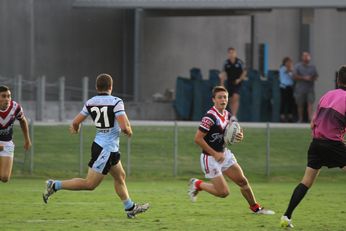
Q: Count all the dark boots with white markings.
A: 2